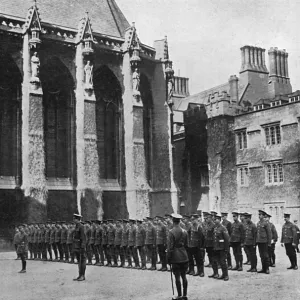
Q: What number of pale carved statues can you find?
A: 4